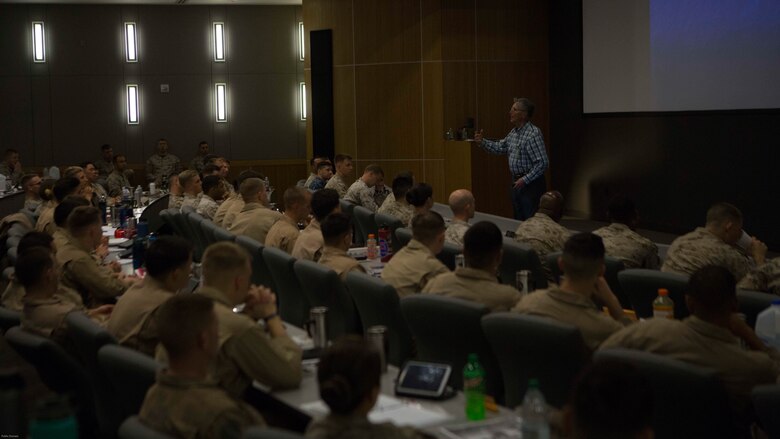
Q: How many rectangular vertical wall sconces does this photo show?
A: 7